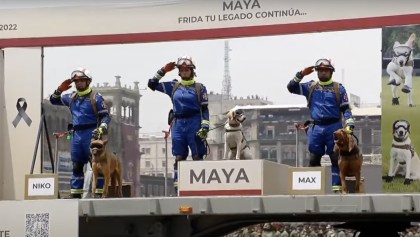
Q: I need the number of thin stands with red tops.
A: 3